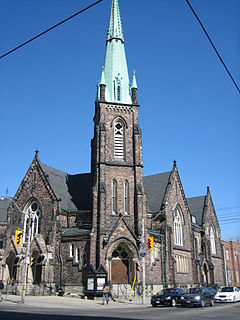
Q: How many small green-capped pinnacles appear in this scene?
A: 2